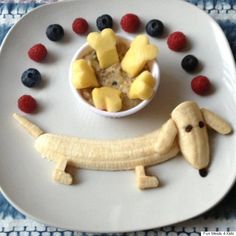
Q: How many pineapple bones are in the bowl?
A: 5